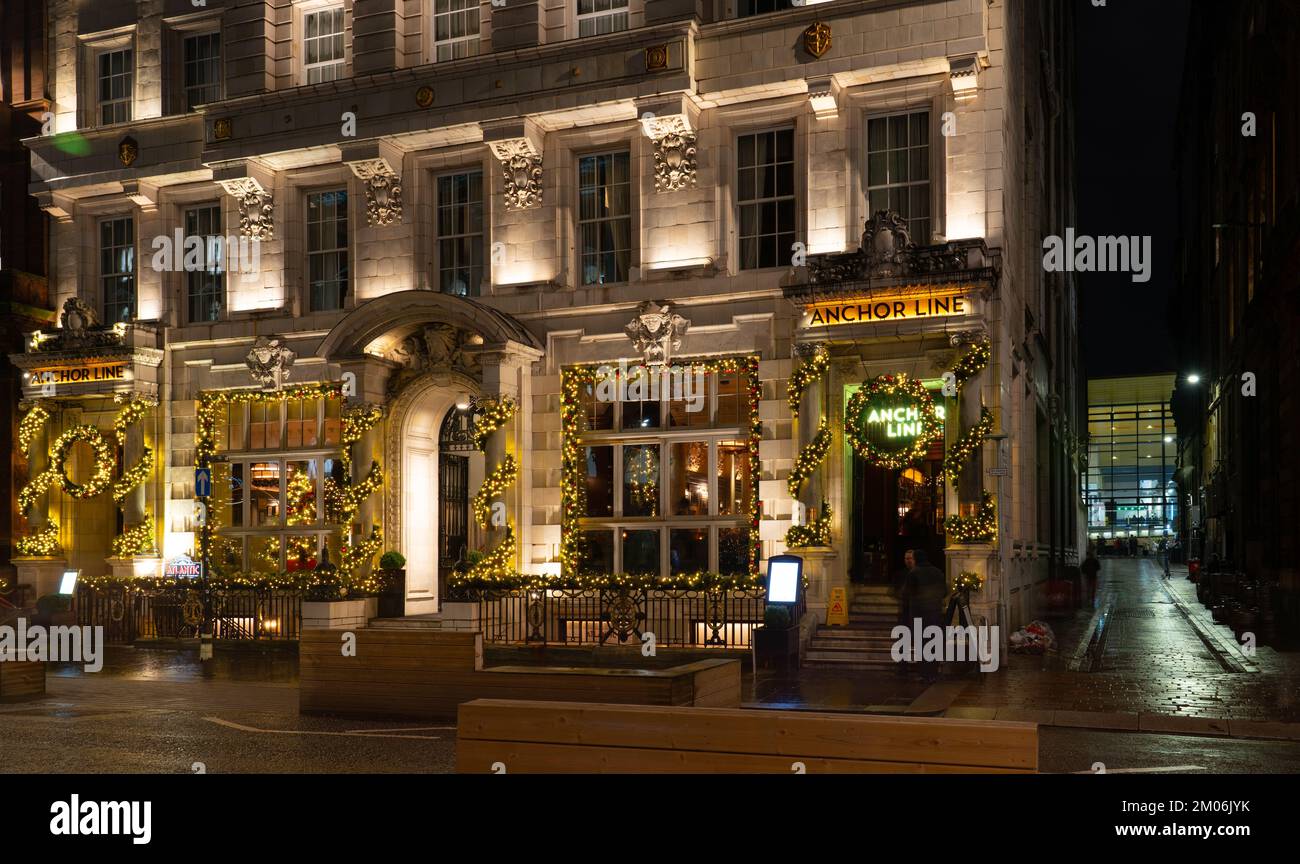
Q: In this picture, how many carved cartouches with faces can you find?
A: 2